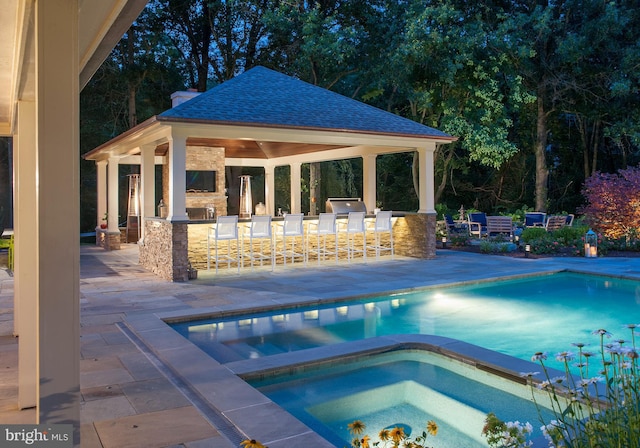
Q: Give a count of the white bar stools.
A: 6